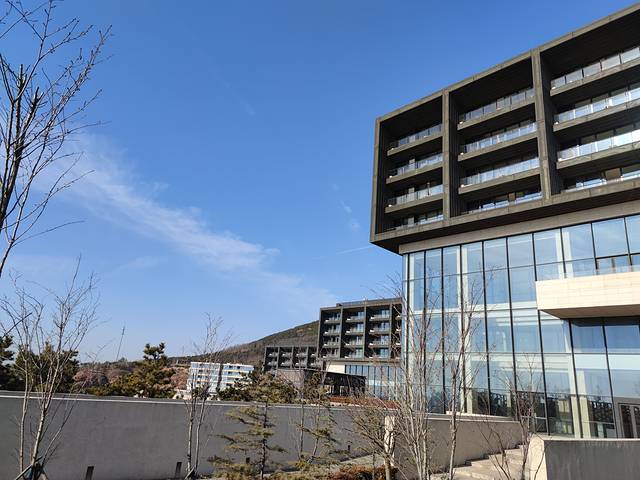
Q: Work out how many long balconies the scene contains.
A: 12